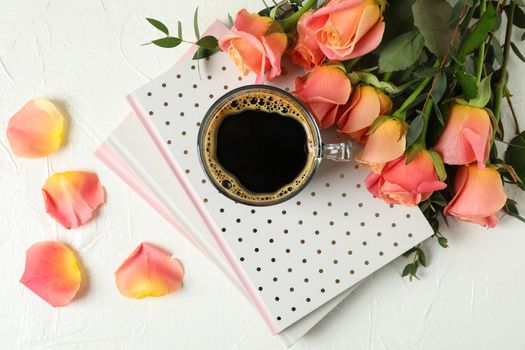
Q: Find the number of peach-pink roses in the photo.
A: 9